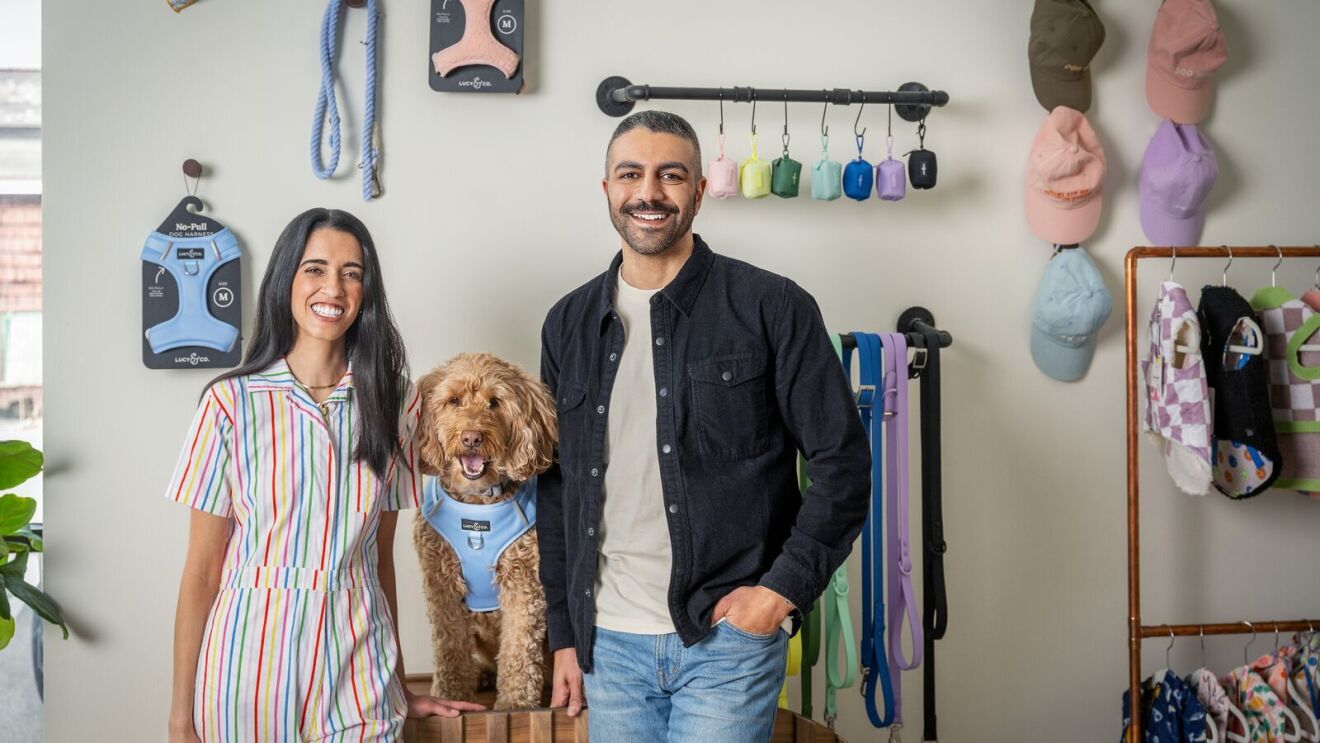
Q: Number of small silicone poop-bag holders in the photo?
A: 7